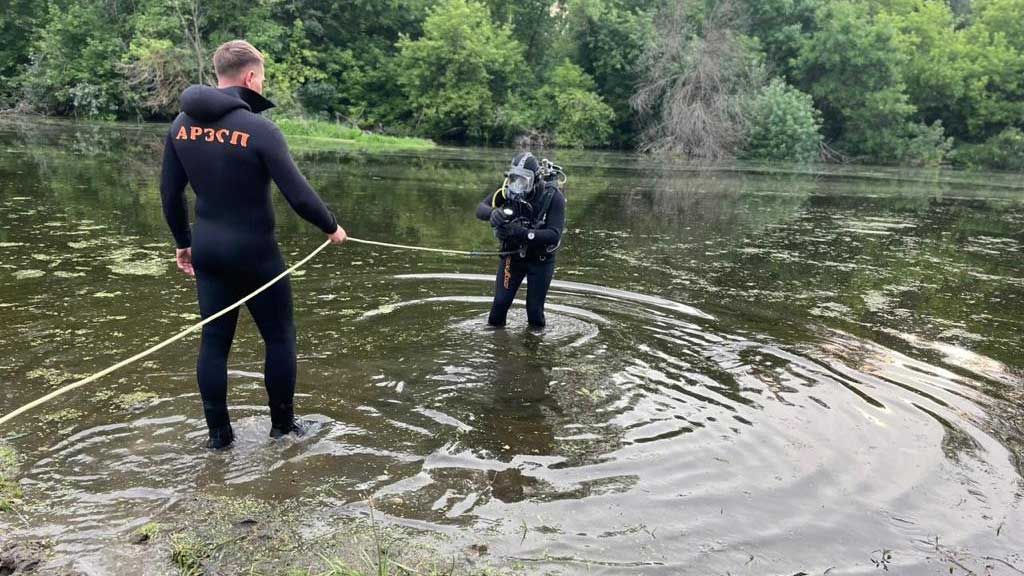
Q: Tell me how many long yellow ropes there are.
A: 1